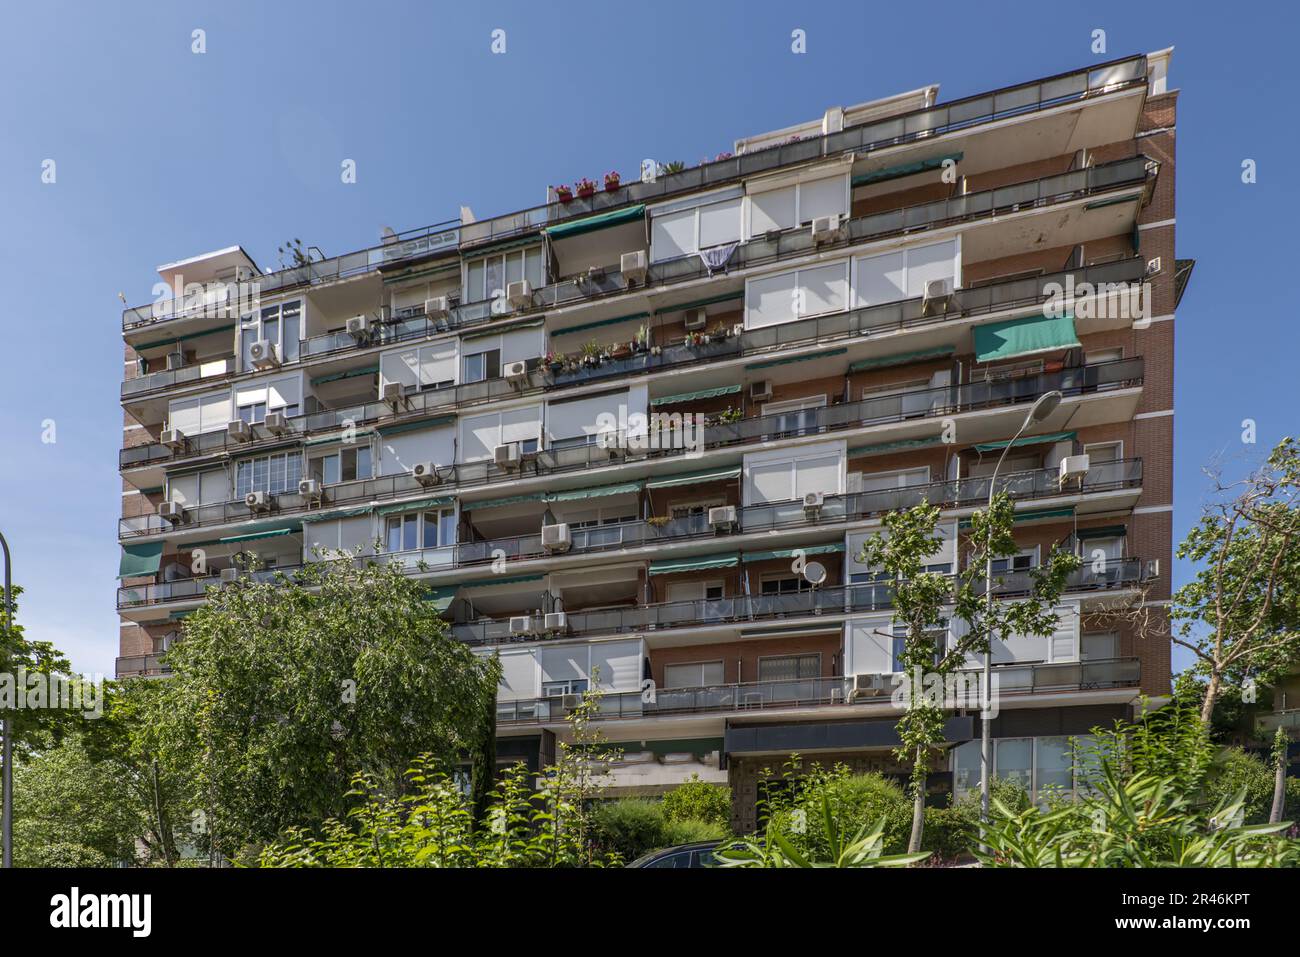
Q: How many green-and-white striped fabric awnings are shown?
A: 0